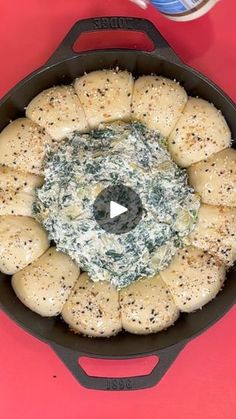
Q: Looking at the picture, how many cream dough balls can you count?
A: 13